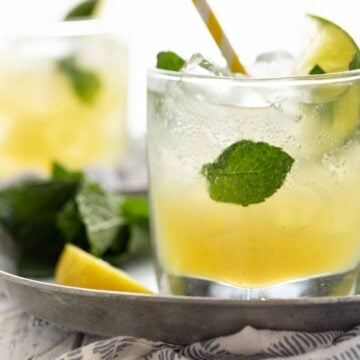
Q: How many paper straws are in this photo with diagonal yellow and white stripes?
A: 1